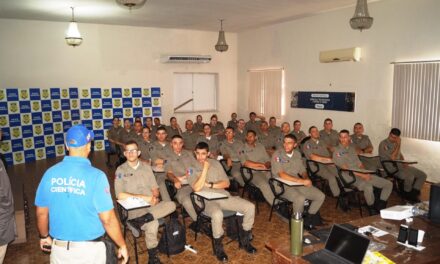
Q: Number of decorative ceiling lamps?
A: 4